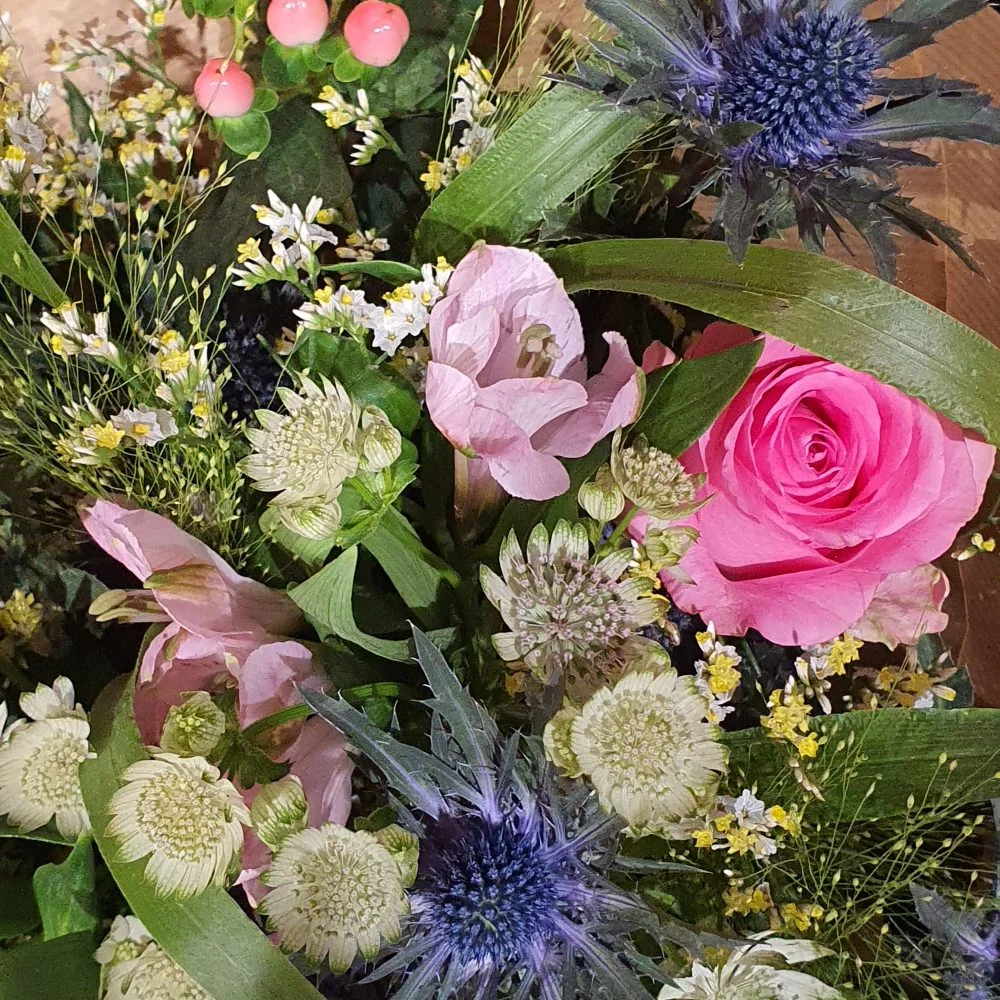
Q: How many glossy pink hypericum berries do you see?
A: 3